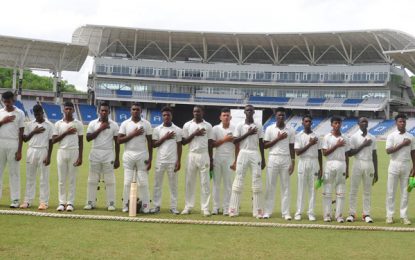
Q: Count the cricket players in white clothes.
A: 14